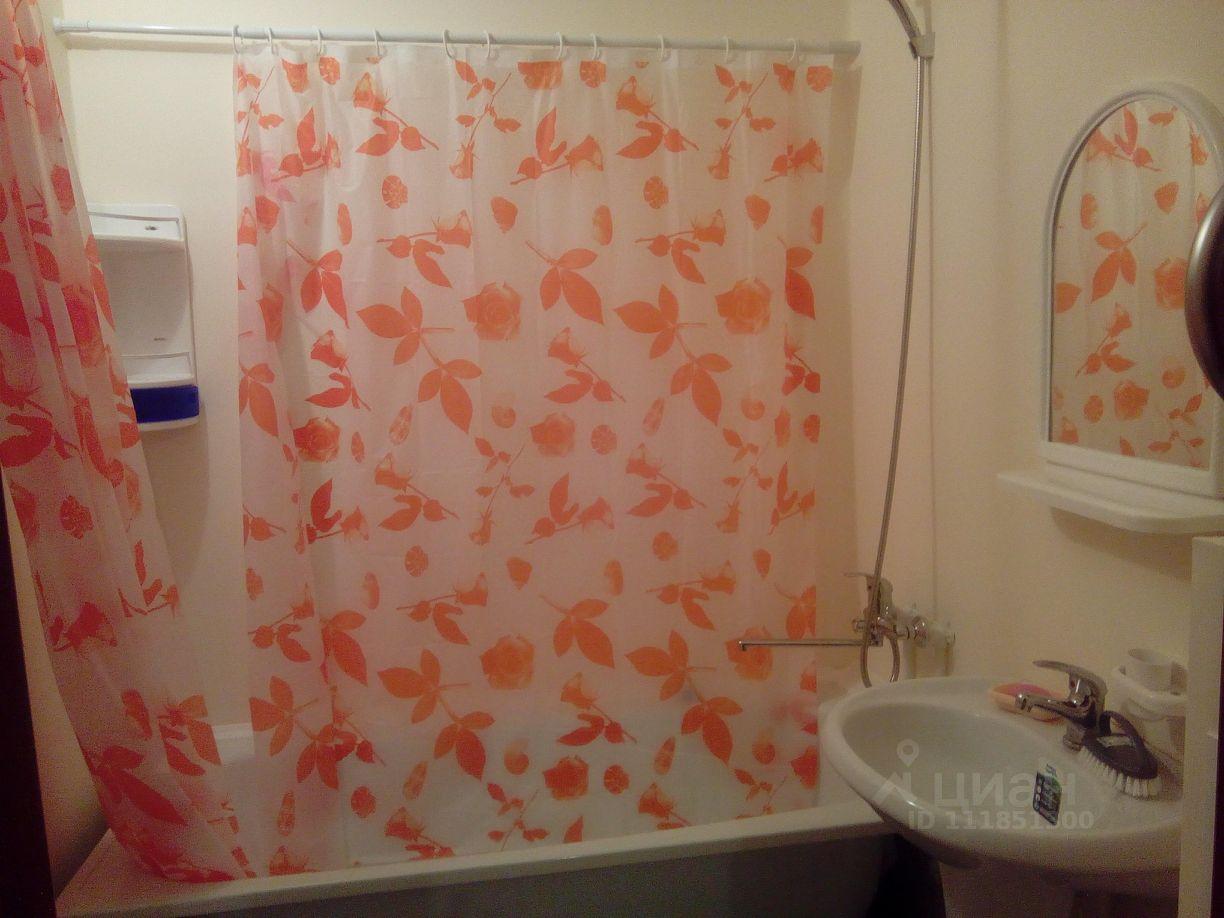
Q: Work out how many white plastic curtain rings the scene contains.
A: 11